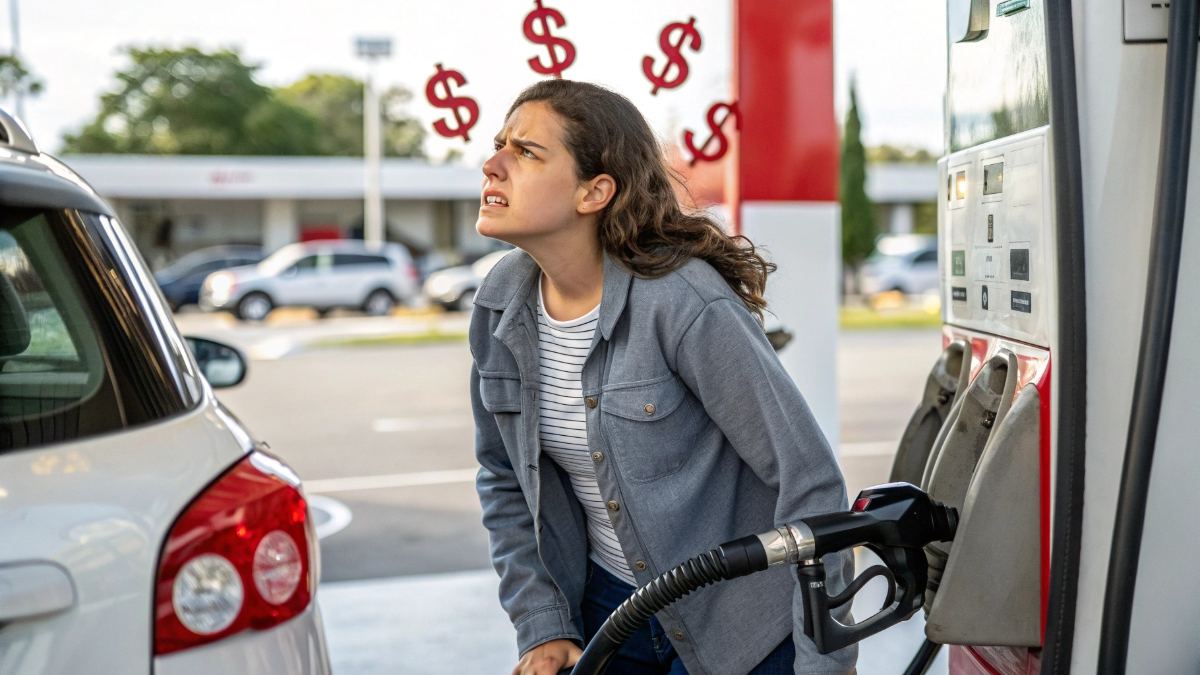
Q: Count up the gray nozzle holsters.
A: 3